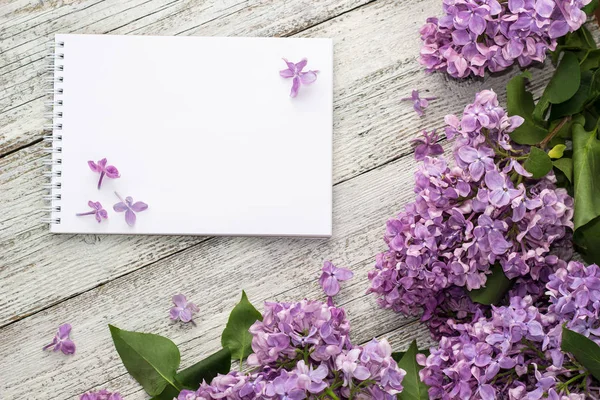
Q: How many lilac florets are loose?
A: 9